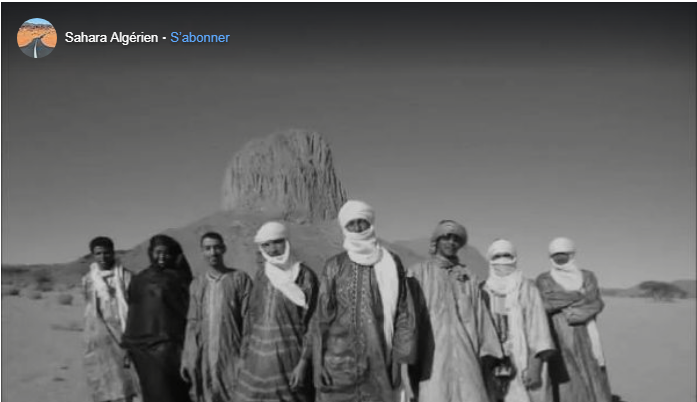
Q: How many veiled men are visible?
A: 4